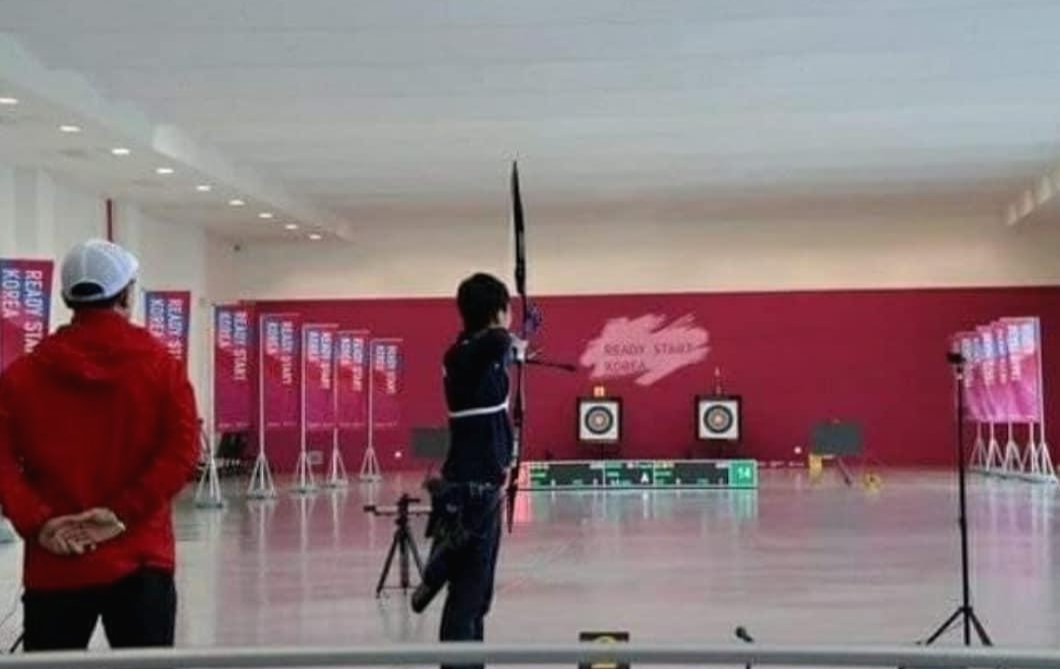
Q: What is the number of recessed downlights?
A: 9